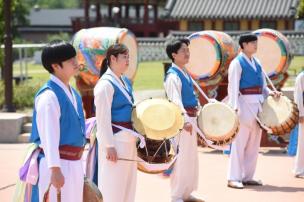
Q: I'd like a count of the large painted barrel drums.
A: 3